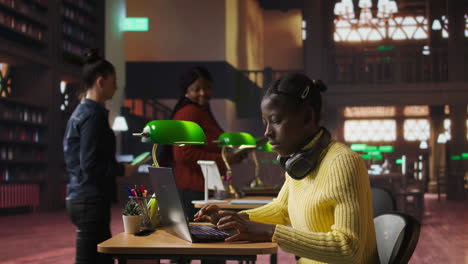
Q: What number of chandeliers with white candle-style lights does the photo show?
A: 1